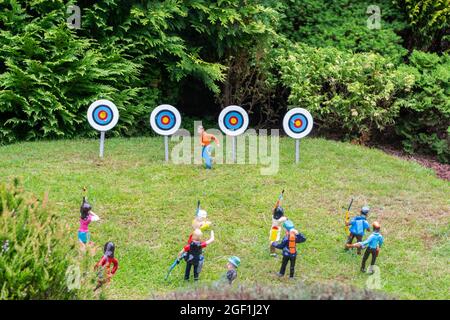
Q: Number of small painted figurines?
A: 10